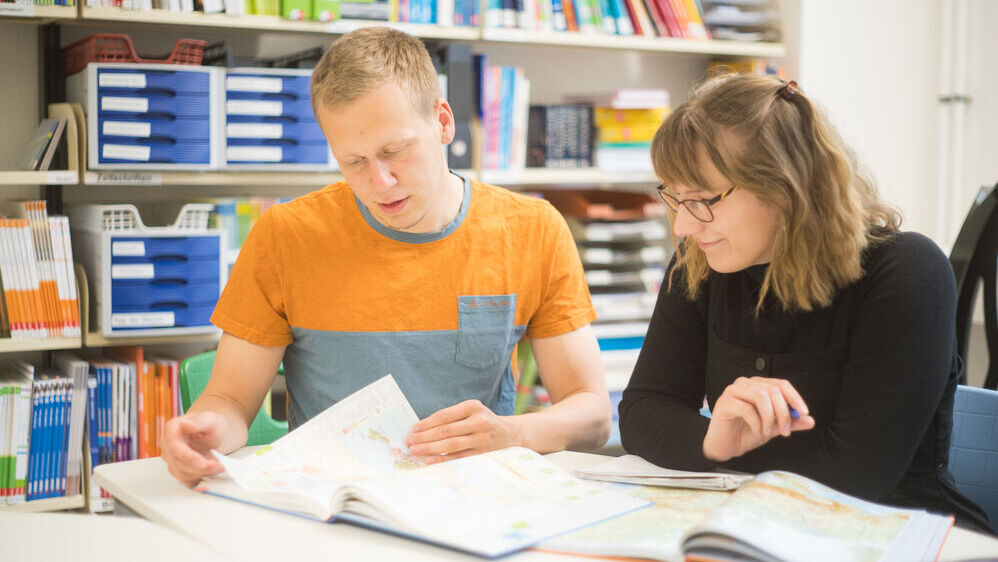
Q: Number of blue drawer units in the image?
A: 3